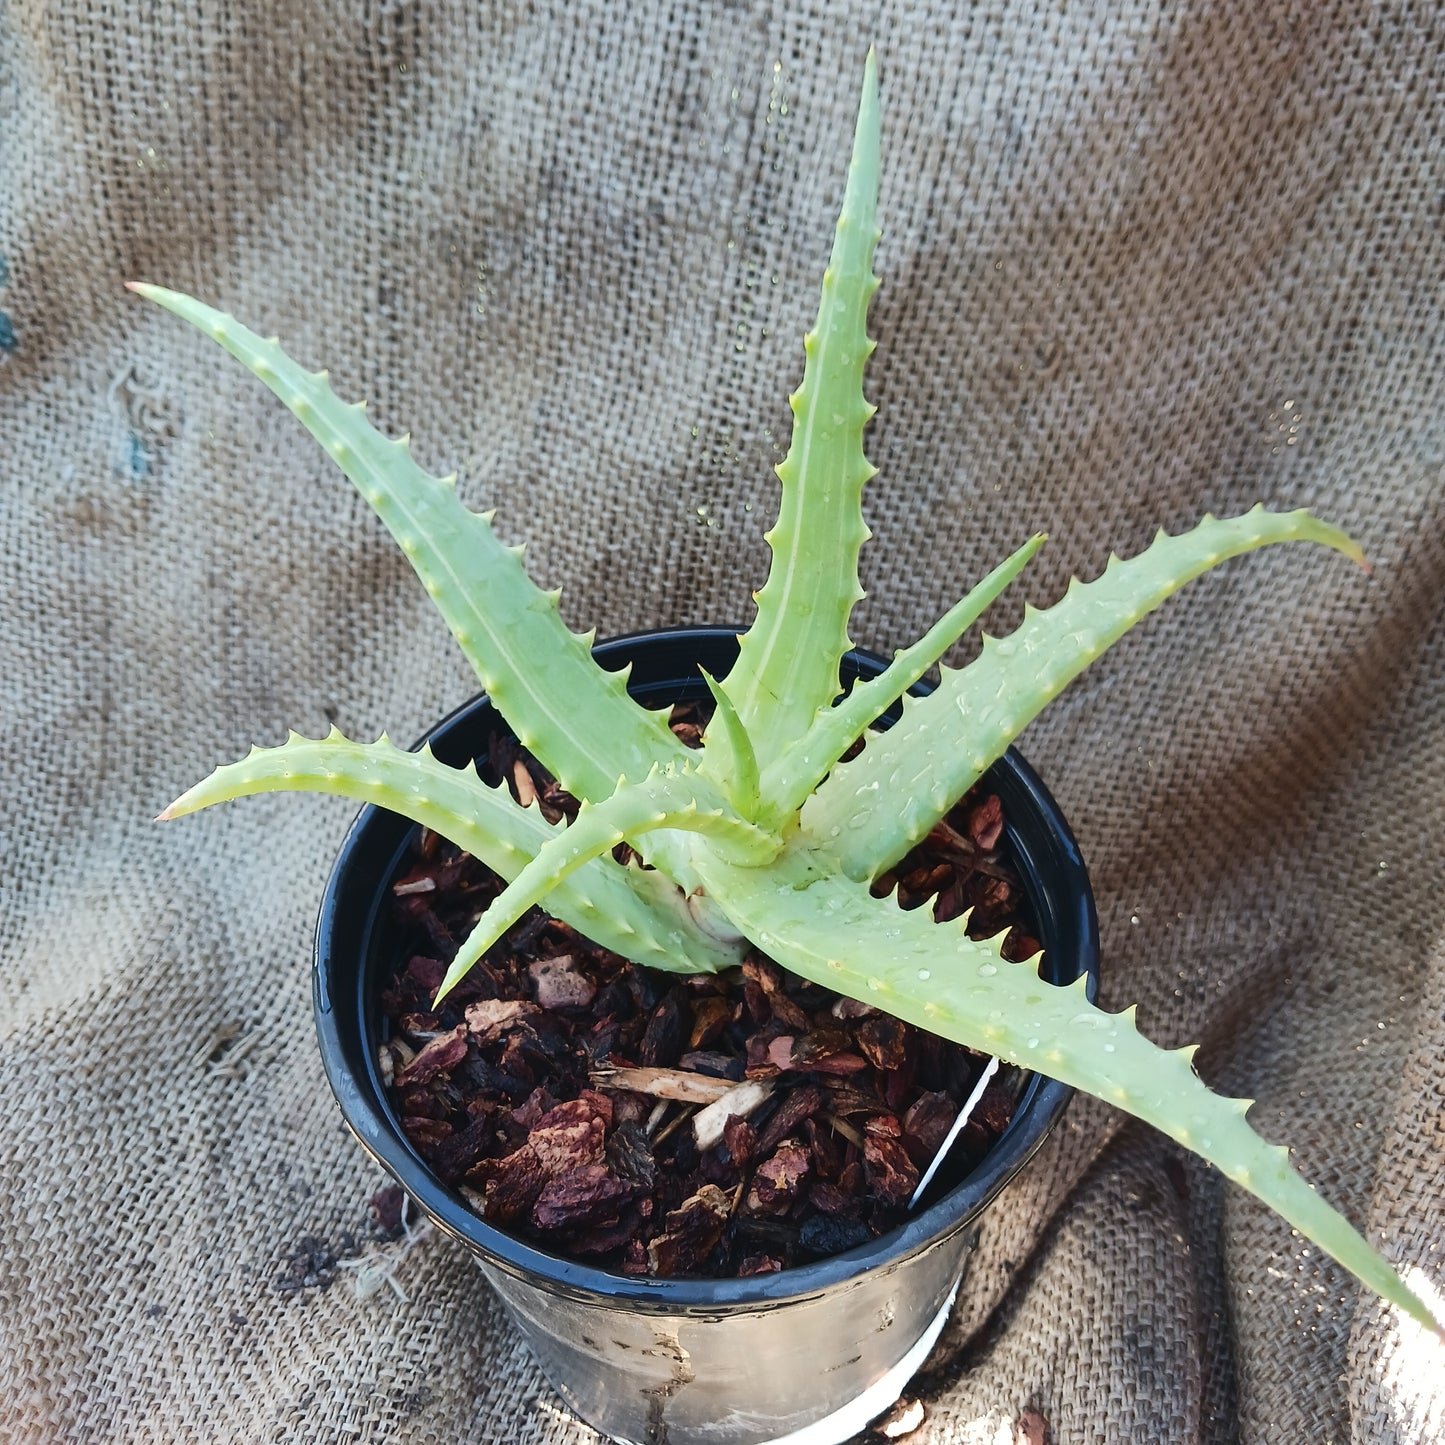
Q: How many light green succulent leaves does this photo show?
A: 8